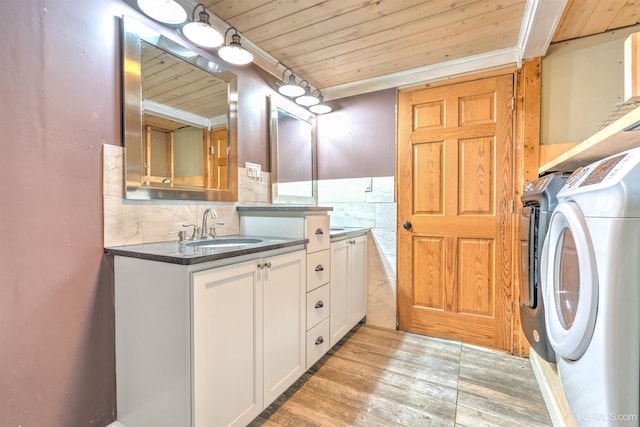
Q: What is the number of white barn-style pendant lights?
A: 6